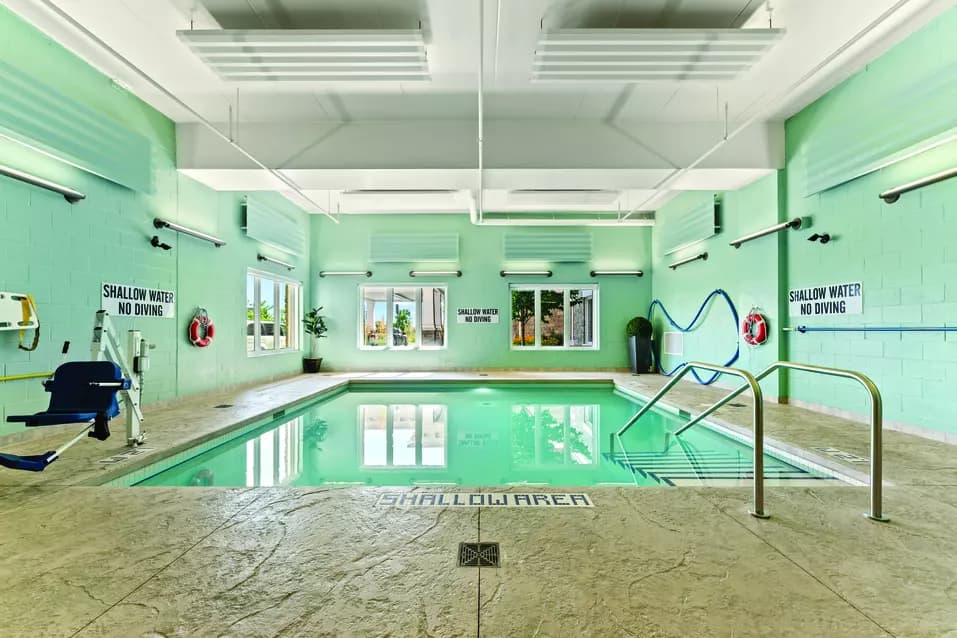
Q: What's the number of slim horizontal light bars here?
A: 10